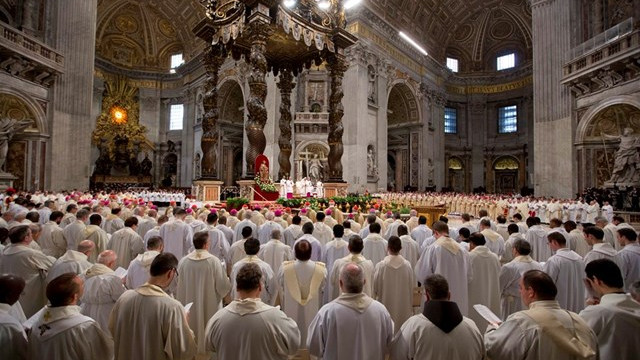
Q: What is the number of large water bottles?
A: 0